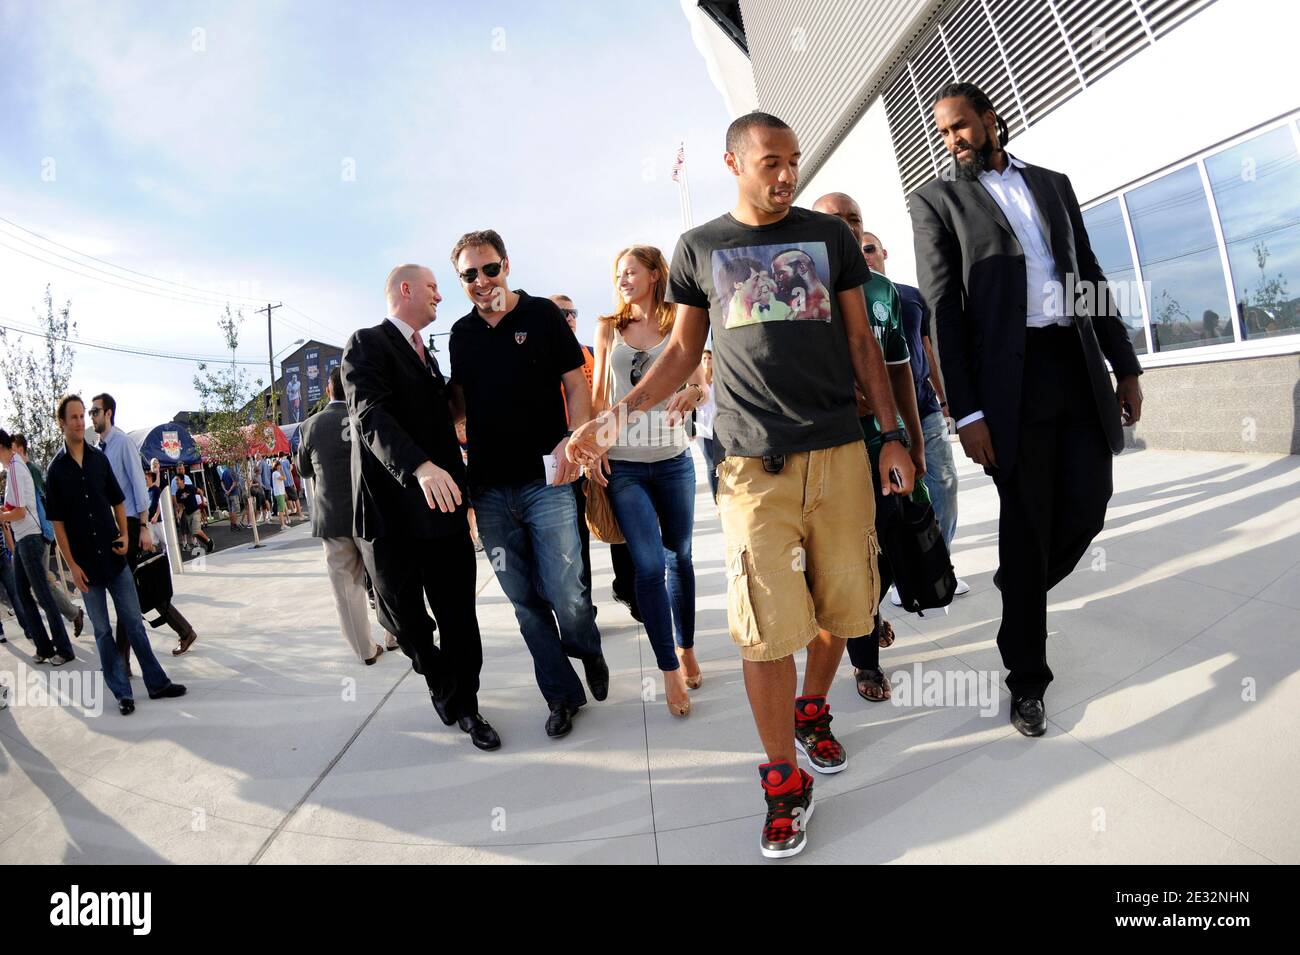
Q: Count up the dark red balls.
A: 0